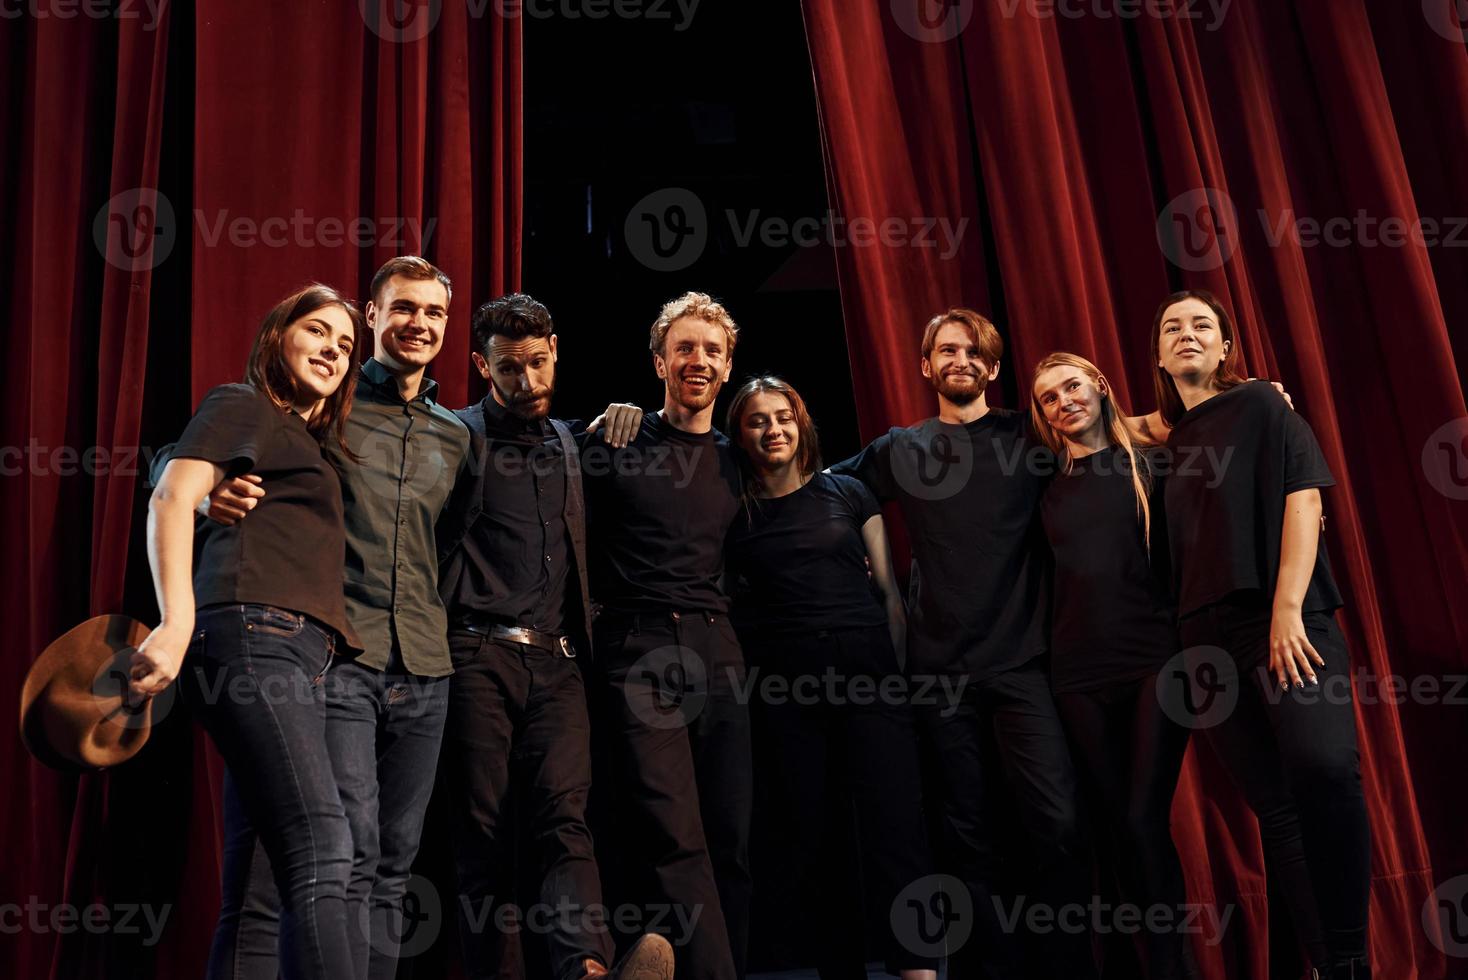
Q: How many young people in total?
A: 8